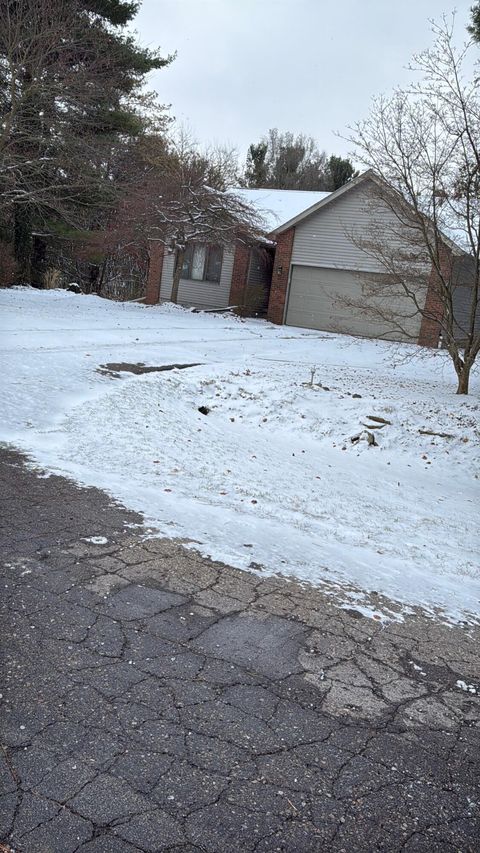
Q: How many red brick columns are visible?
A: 4